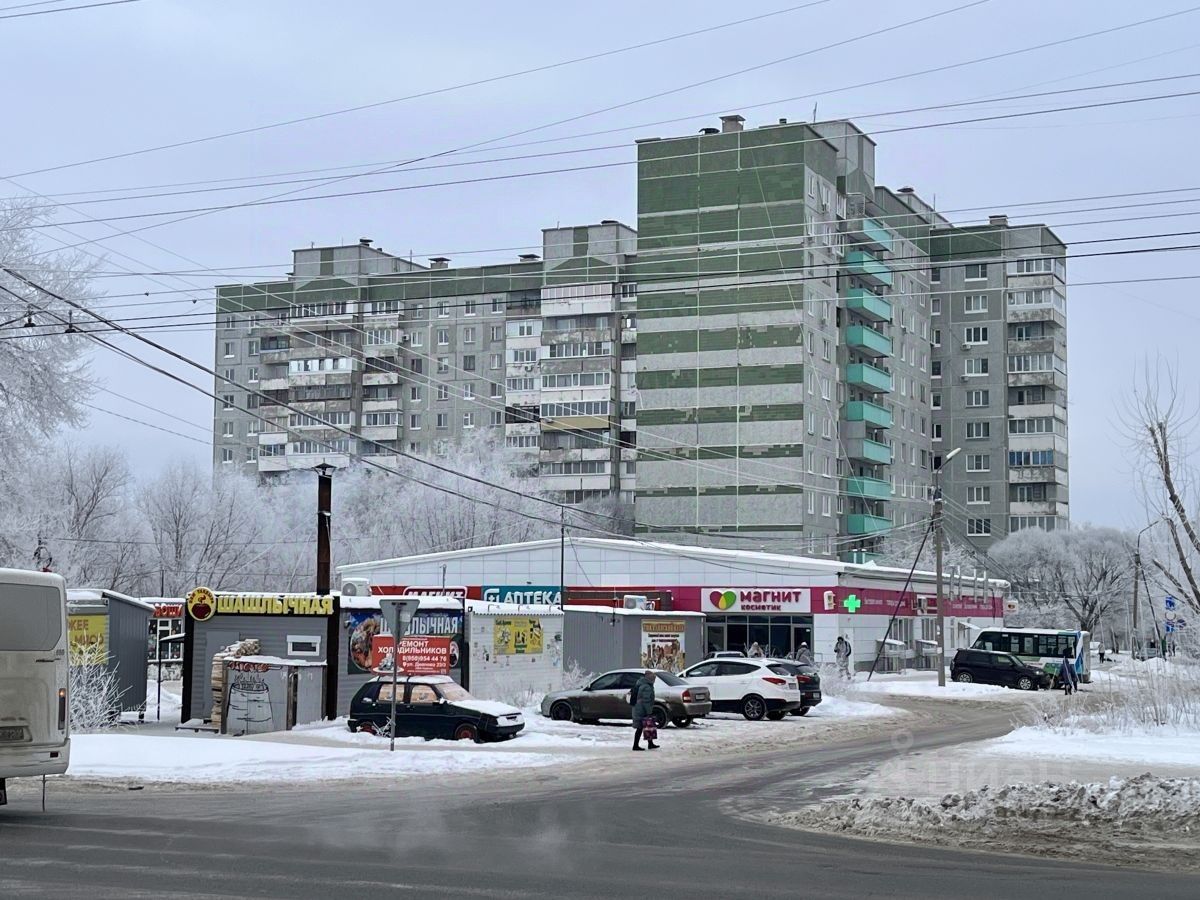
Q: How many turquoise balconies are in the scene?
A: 10